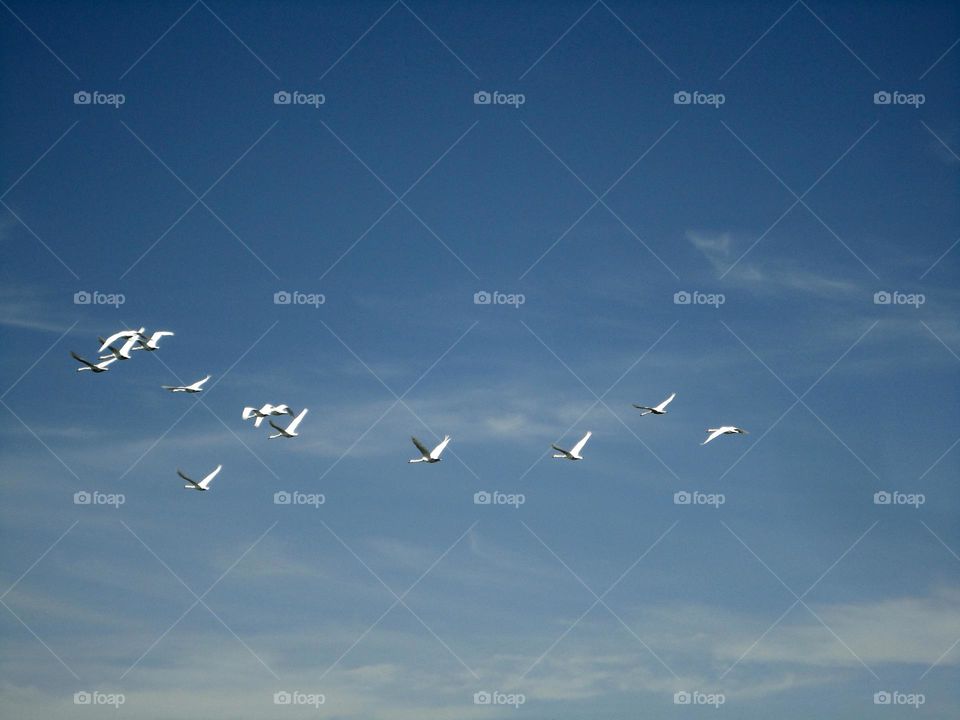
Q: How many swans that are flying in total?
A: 13